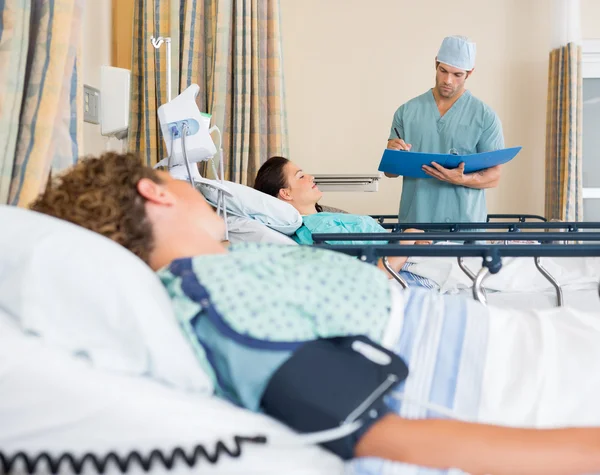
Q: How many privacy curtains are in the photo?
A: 3